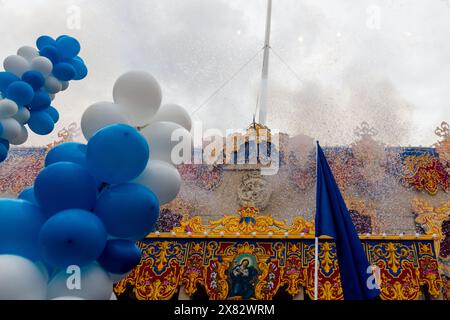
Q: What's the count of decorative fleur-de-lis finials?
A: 3